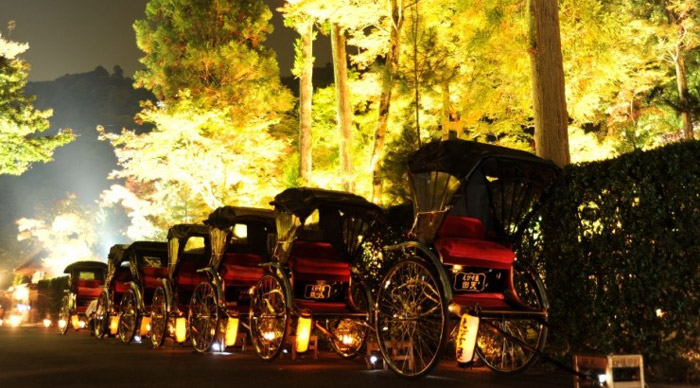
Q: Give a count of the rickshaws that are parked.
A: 7